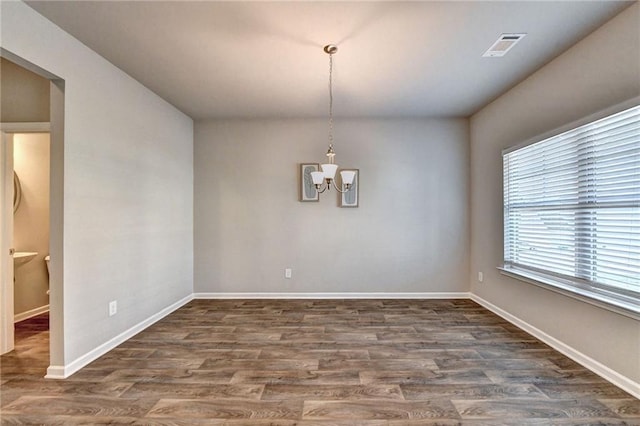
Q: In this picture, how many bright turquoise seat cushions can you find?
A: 0